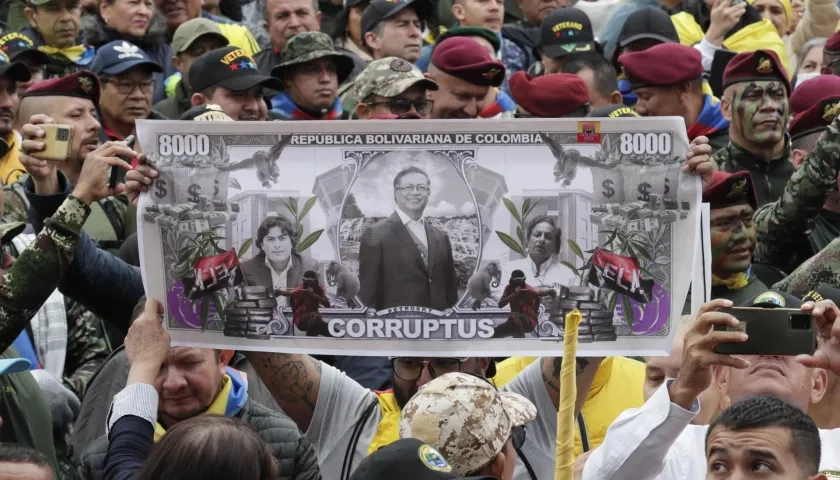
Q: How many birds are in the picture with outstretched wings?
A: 2